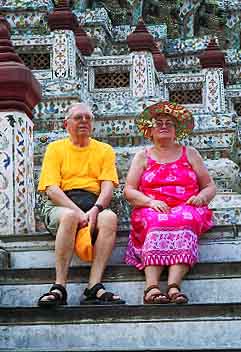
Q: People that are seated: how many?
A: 2